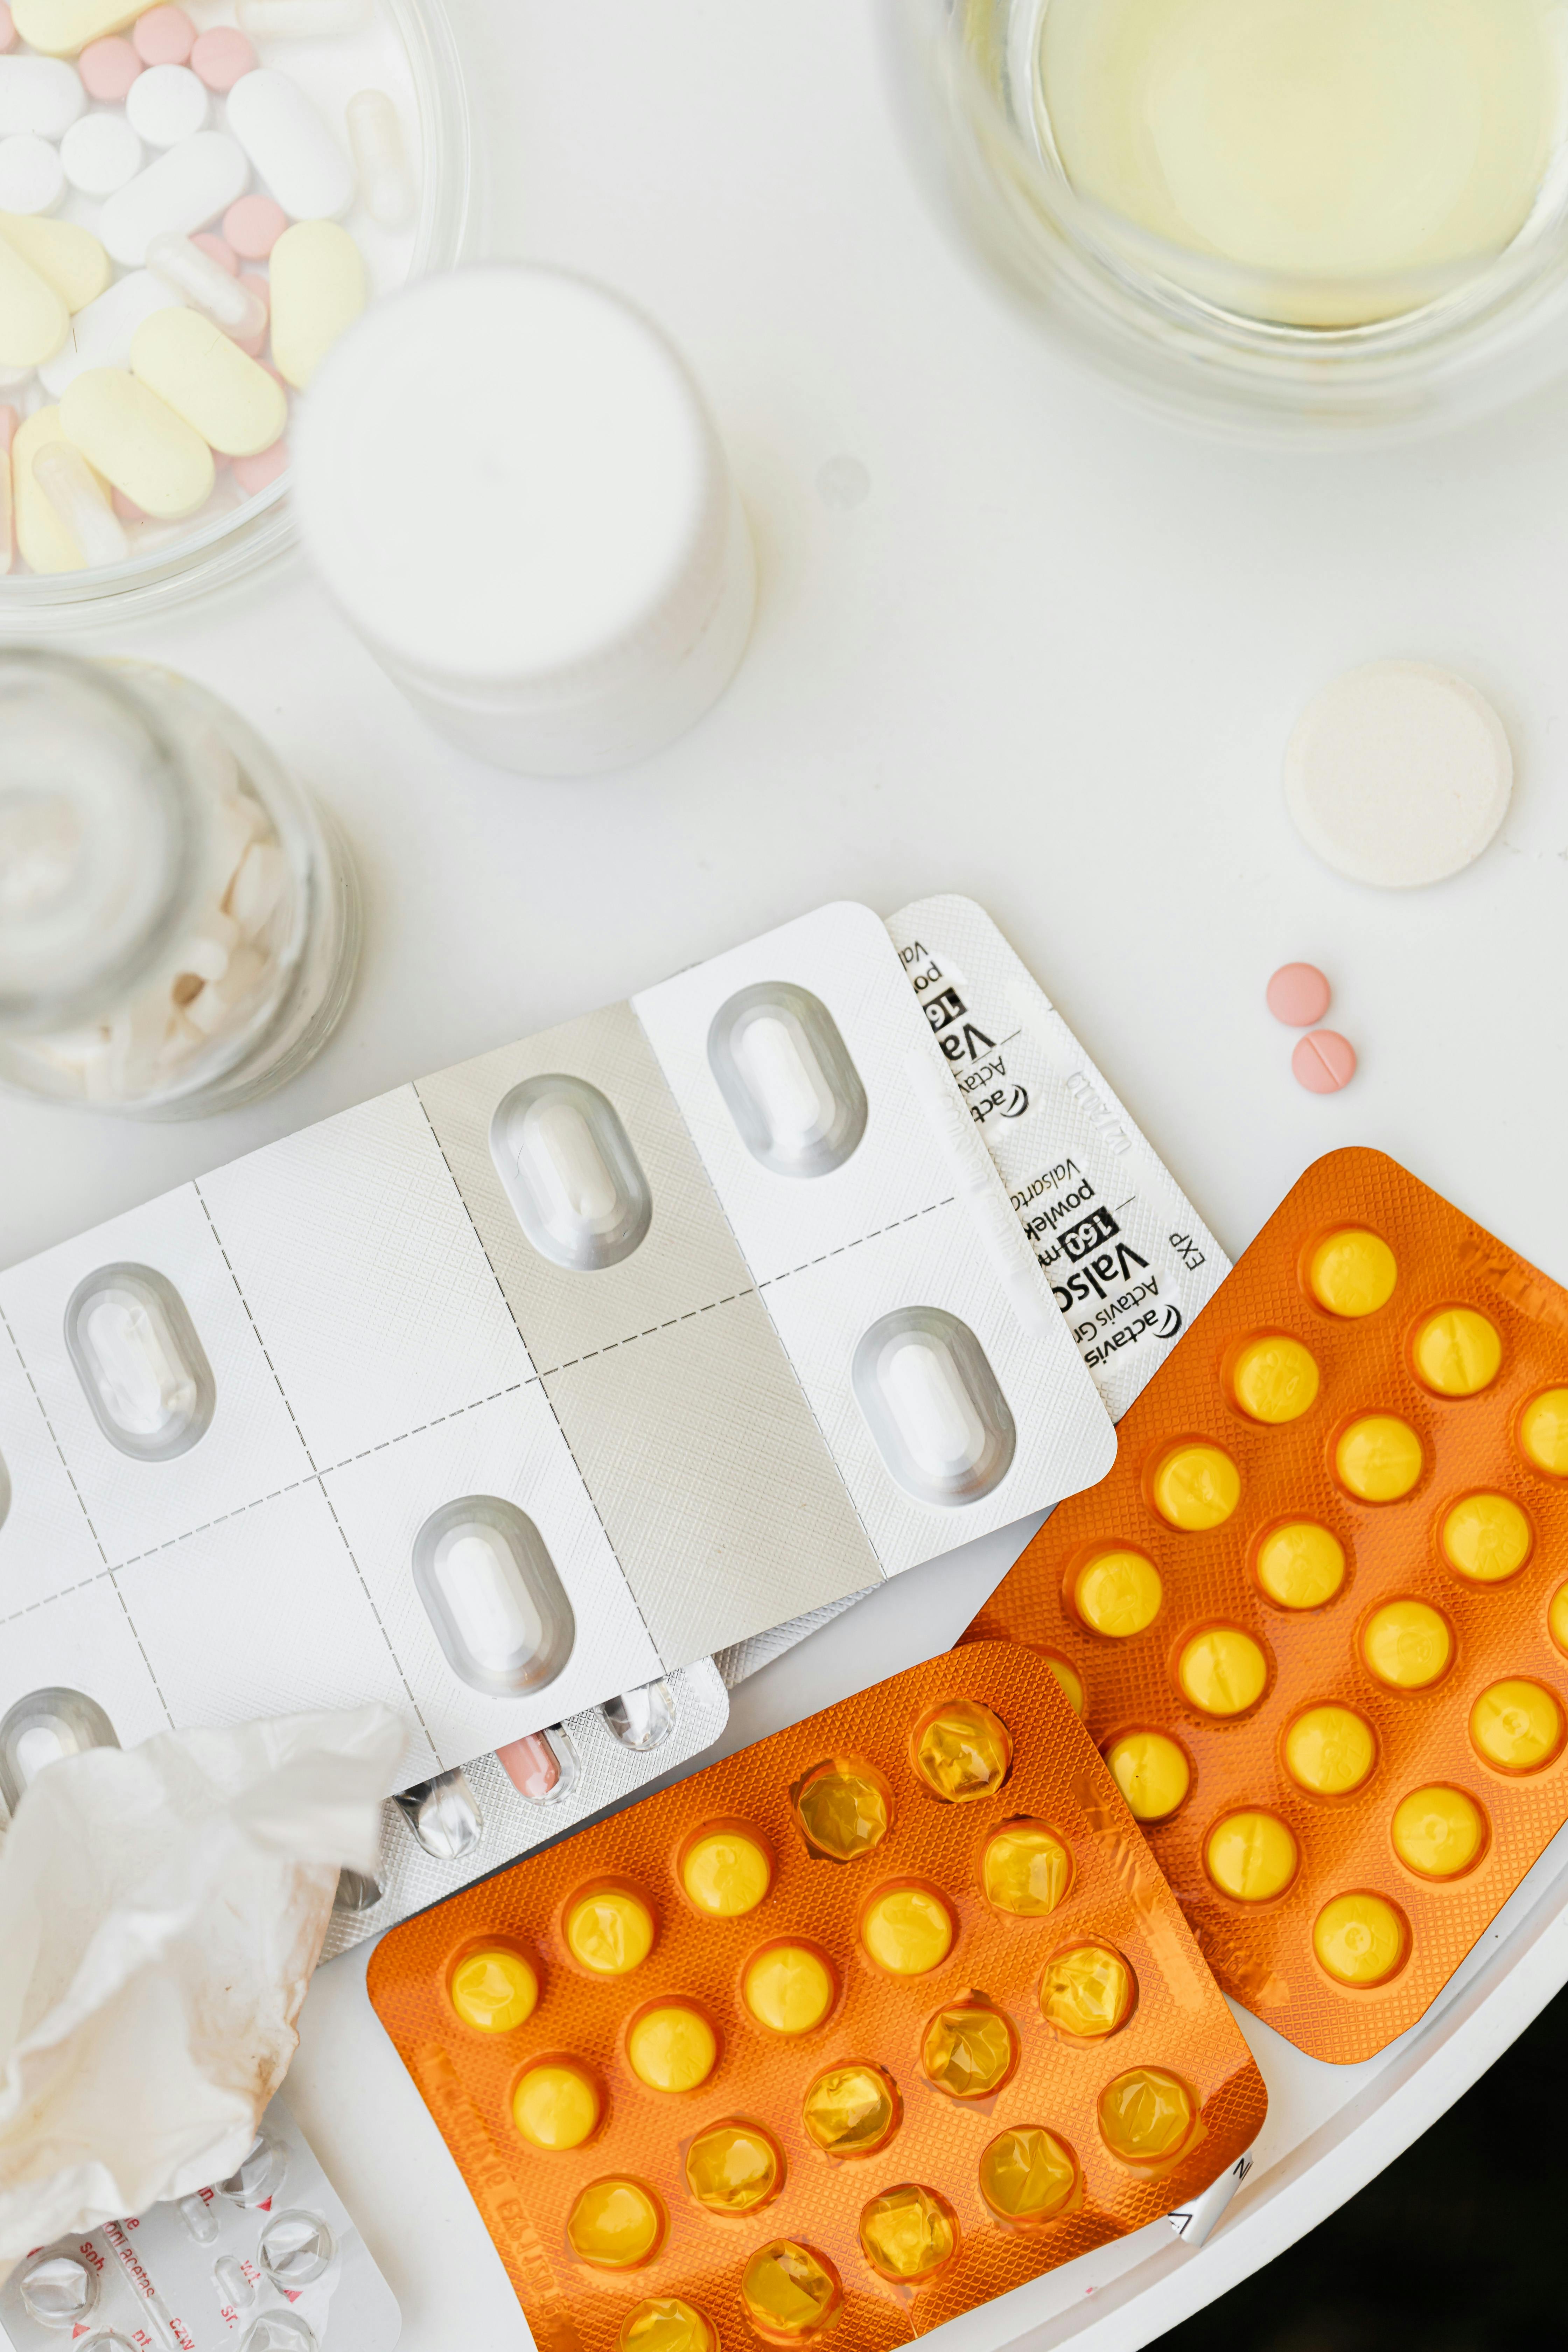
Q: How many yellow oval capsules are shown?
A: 7